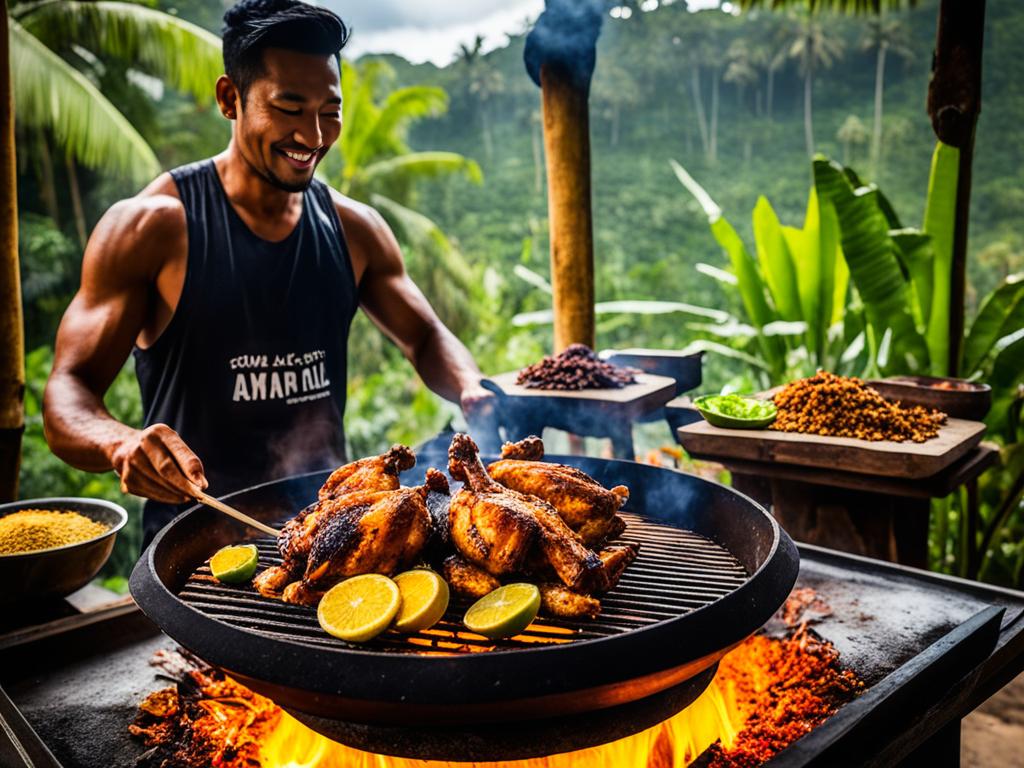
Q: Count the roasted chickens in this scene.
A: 4